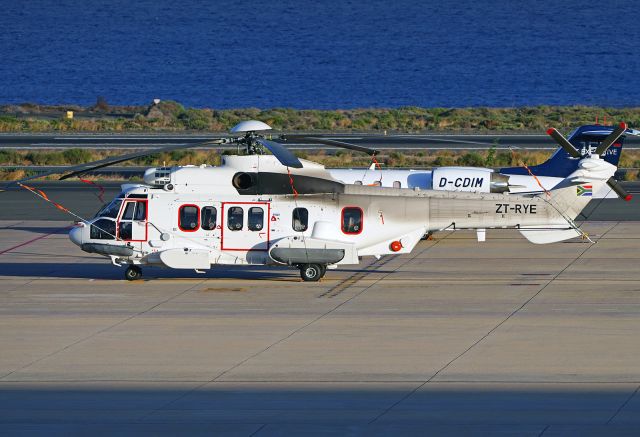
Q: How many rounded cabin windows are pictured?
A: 6